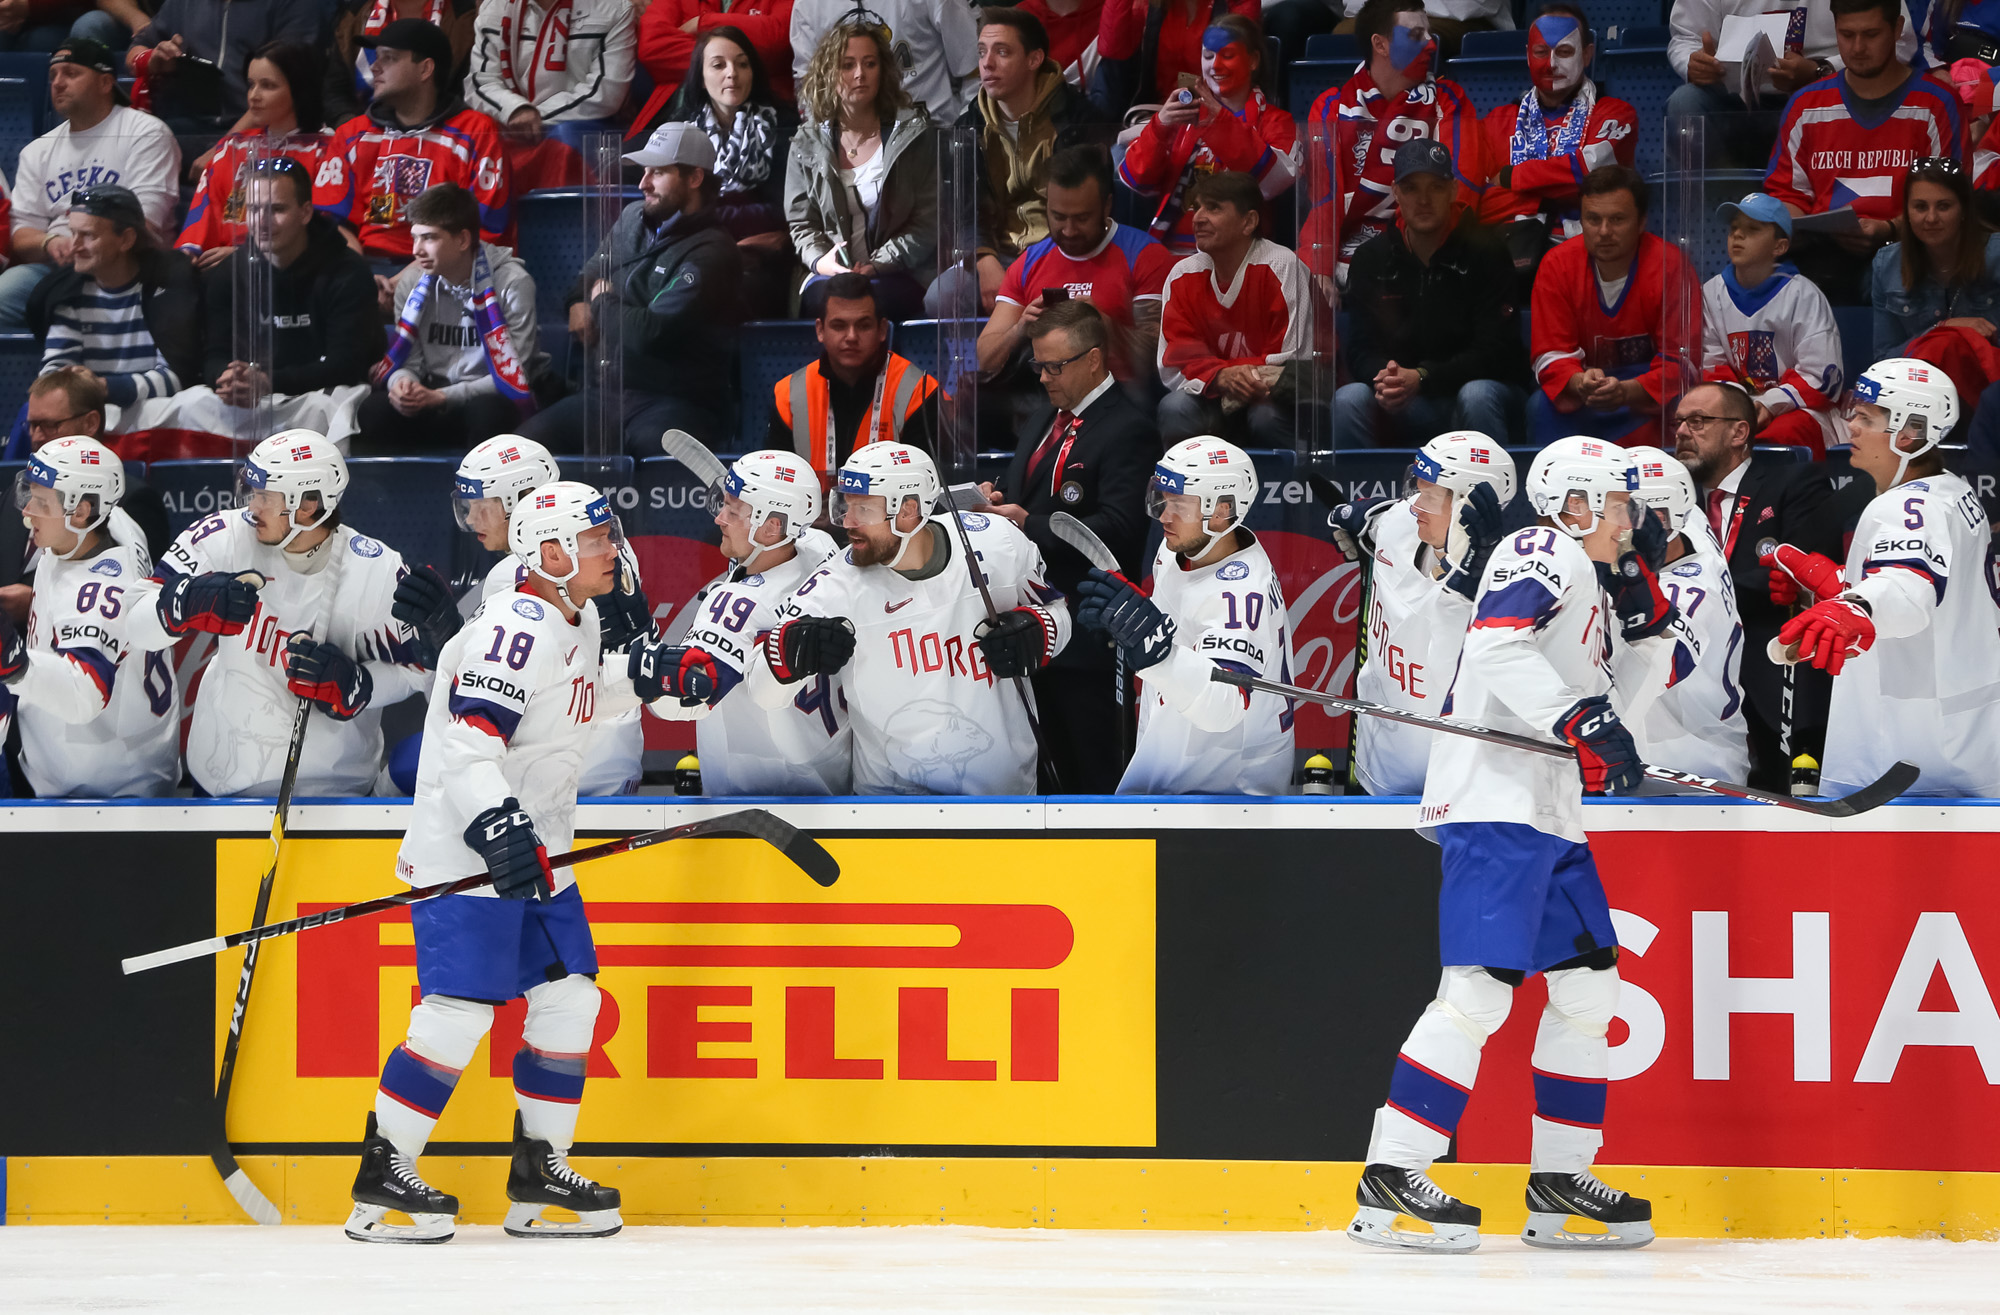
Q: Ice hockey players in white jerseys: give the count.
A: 11